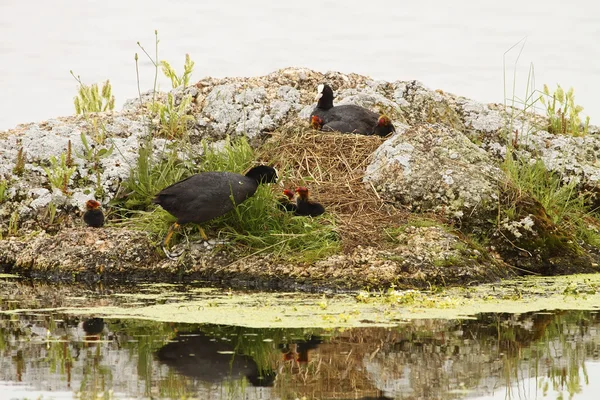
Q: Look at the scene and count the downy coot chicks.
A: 5